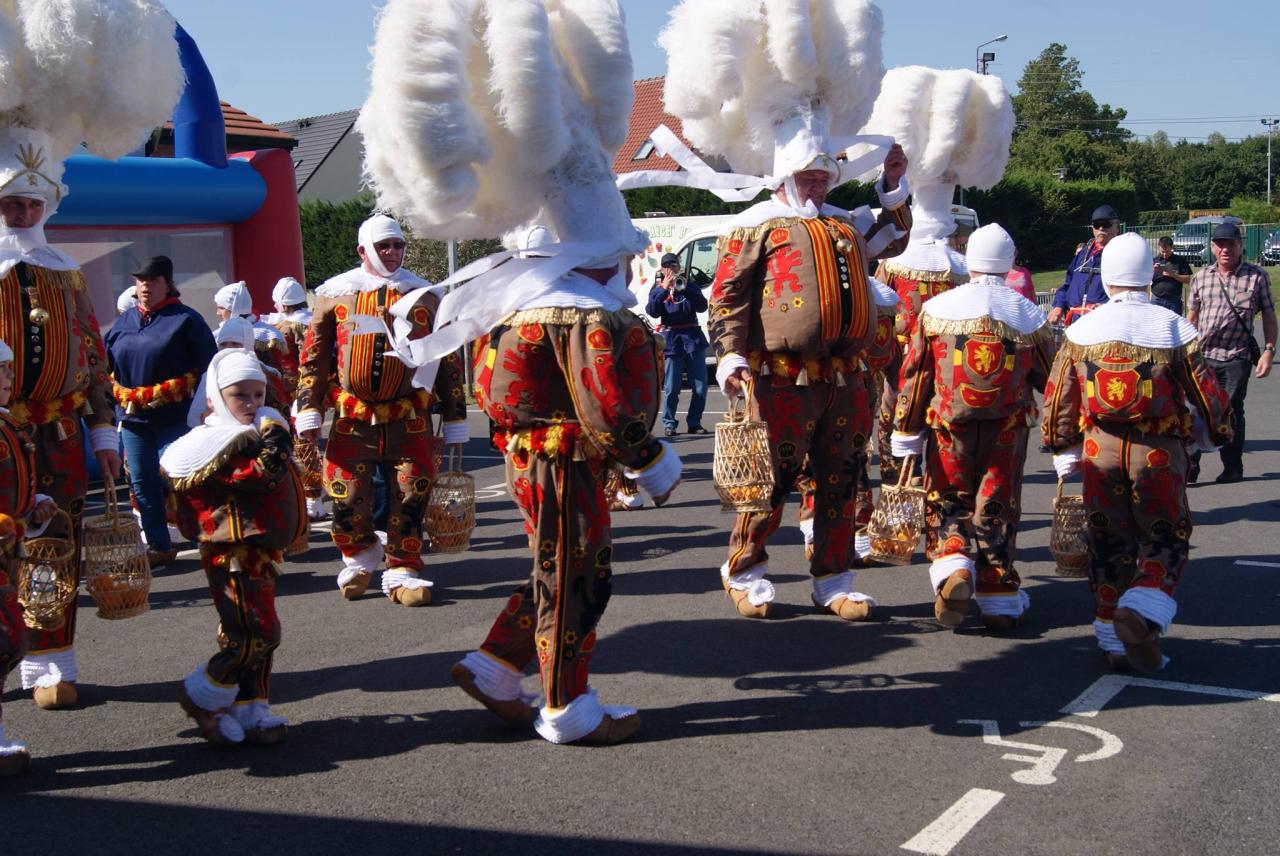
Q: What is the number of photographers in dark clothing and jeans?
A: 1